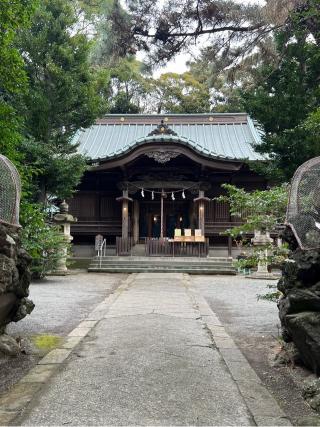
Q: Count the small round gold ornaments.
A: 4